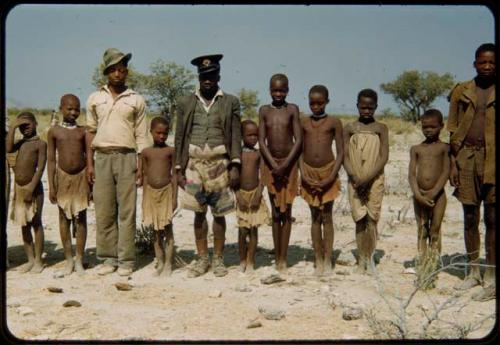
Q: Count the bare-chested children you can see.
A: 7